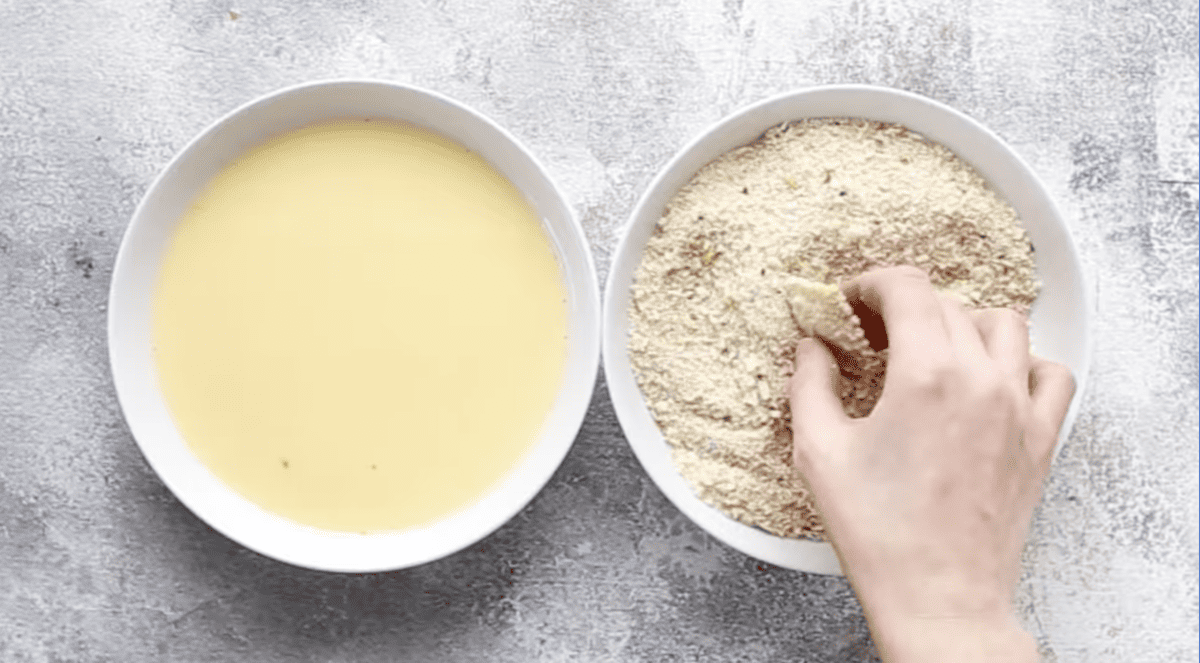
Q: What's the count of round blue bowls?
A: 0